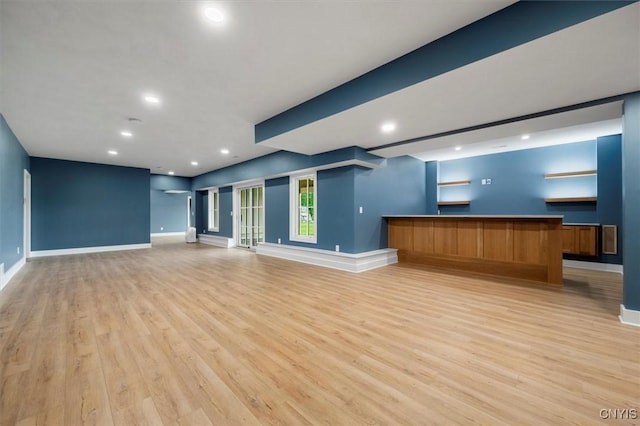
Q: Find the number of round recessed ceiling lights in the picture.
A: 10